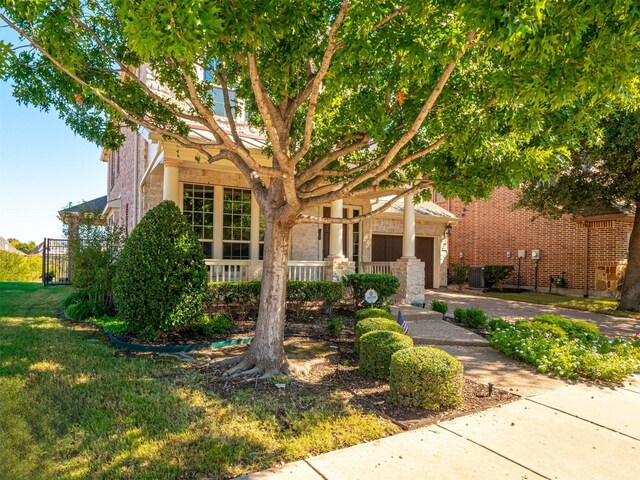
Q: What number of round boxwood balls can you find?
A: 4